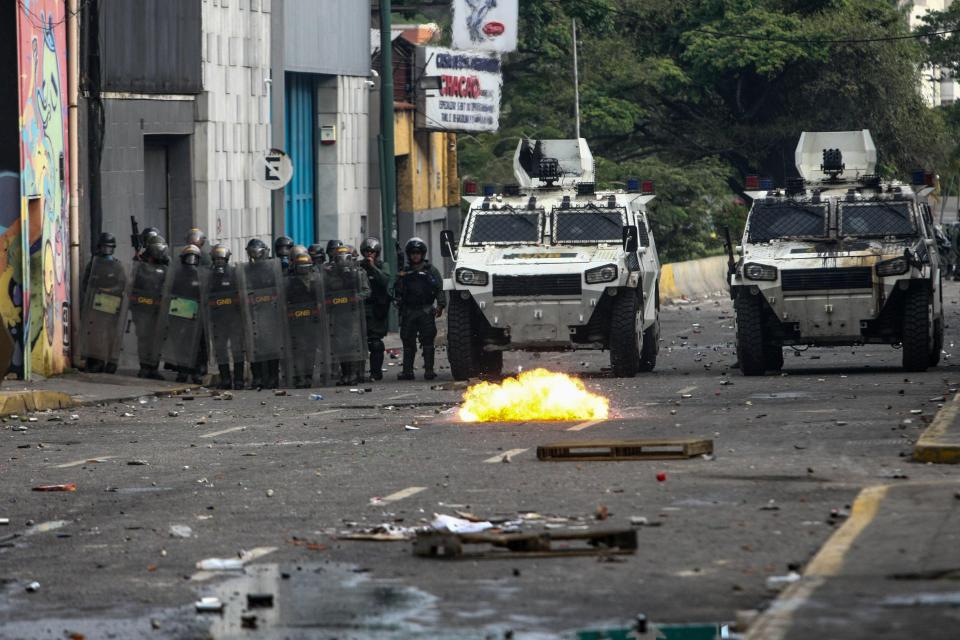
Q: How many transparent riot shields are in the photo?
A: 7